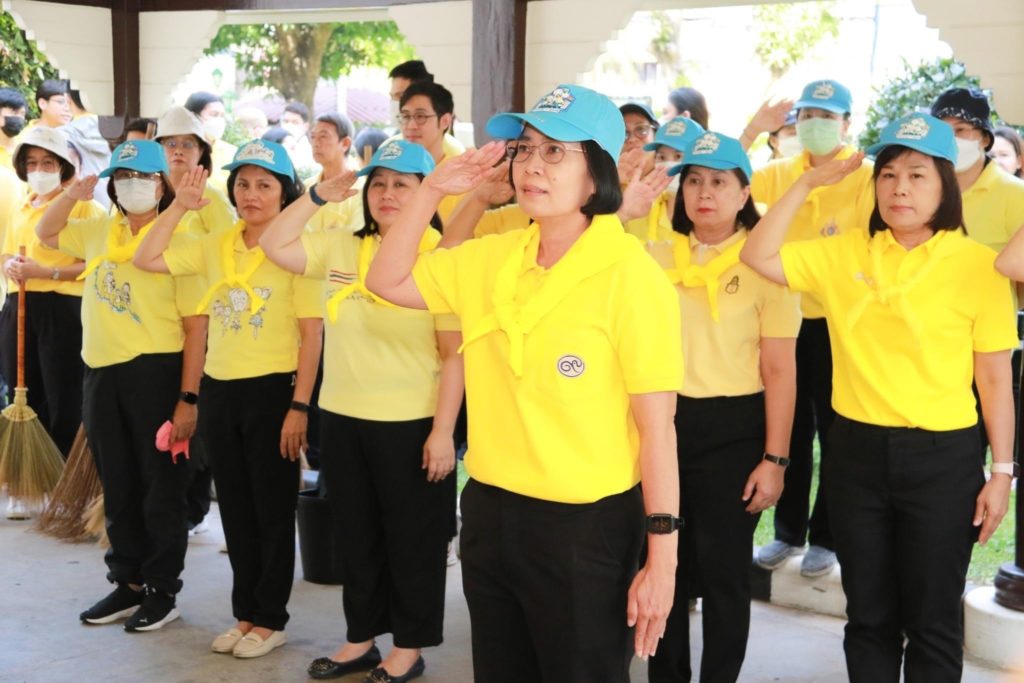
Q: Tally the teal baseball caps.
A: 8